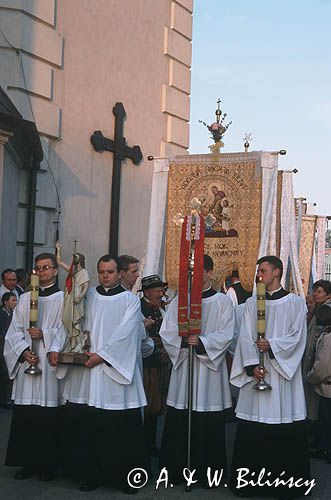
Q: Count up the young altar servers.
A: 4